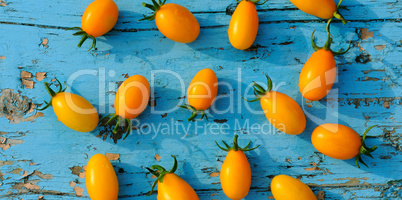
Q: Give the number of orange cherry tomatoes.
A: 14